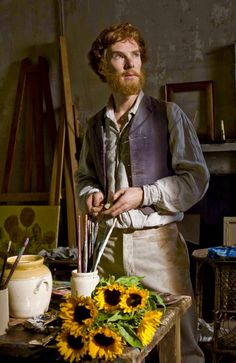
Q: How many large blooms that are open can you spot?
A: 6